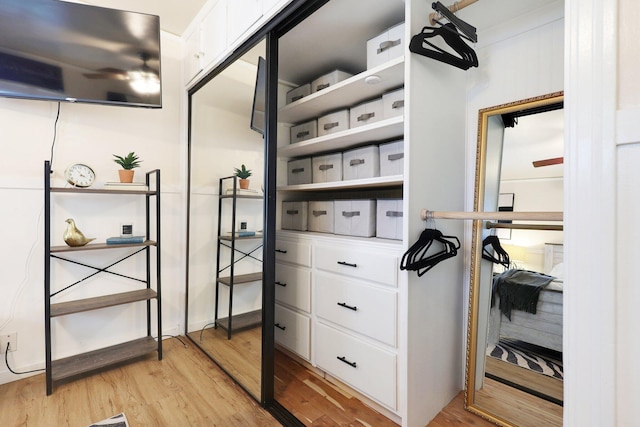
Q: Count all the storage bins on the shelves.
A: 15